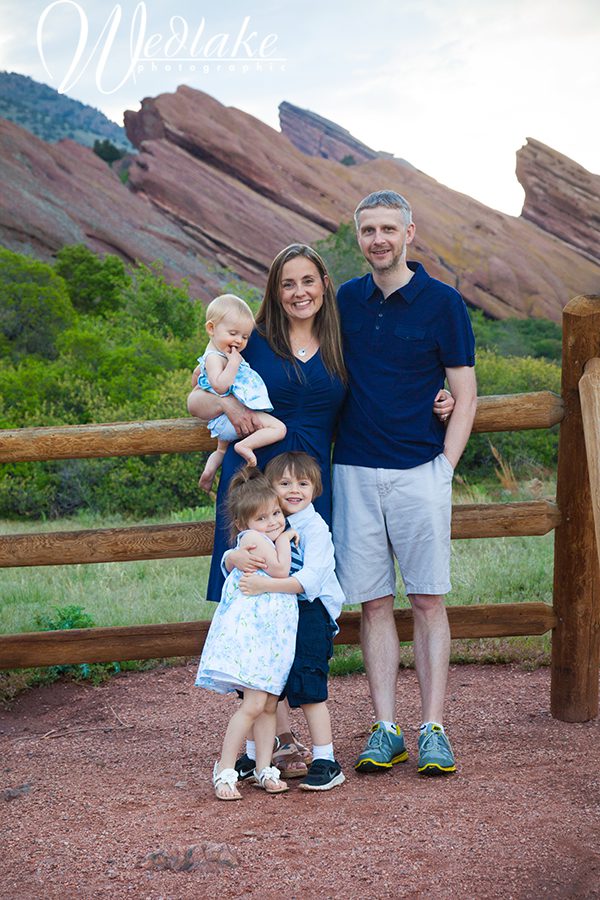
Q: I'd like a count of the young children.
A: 3